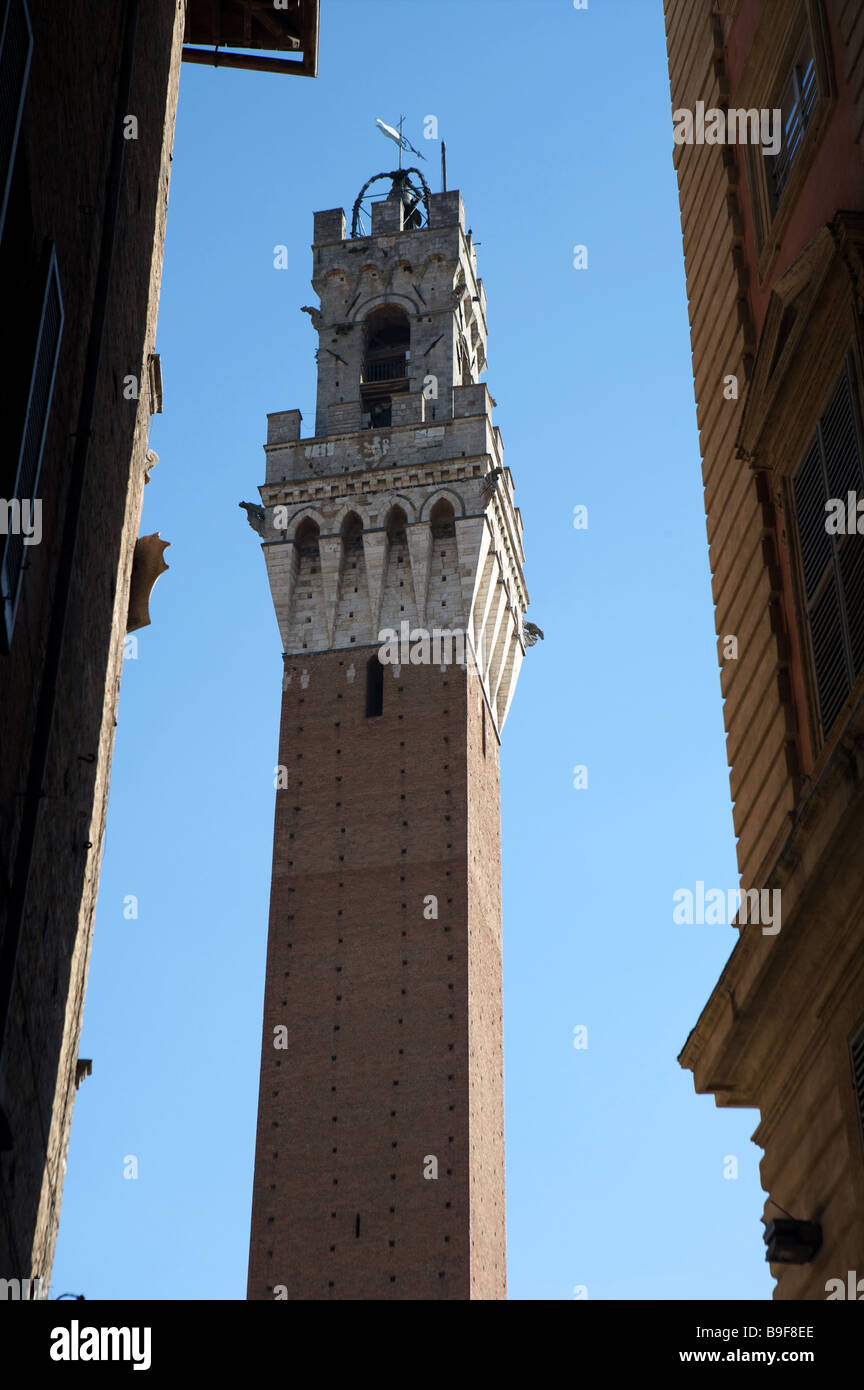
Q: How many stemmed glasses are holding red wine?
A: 0